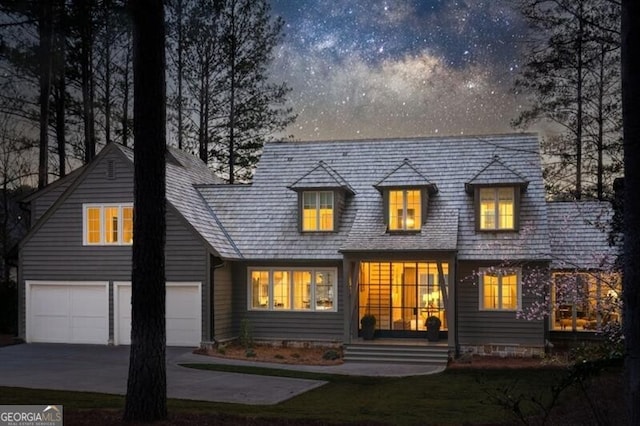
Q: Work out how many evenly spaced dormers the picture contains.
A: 3